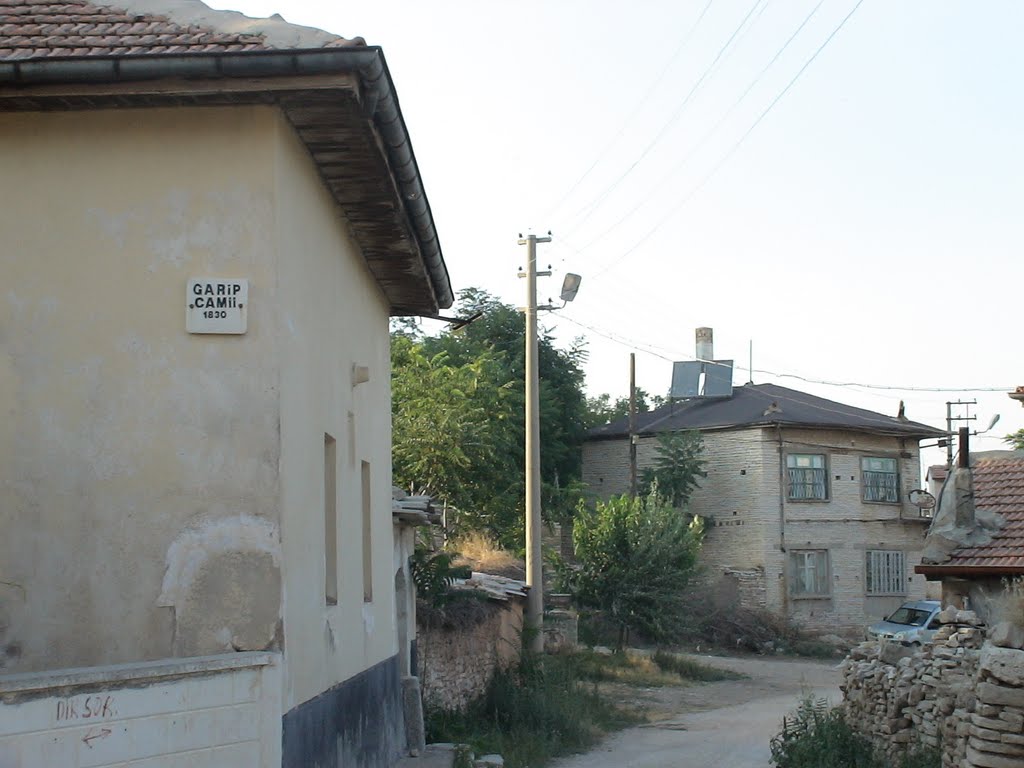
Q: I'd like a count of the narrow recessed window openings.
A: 2